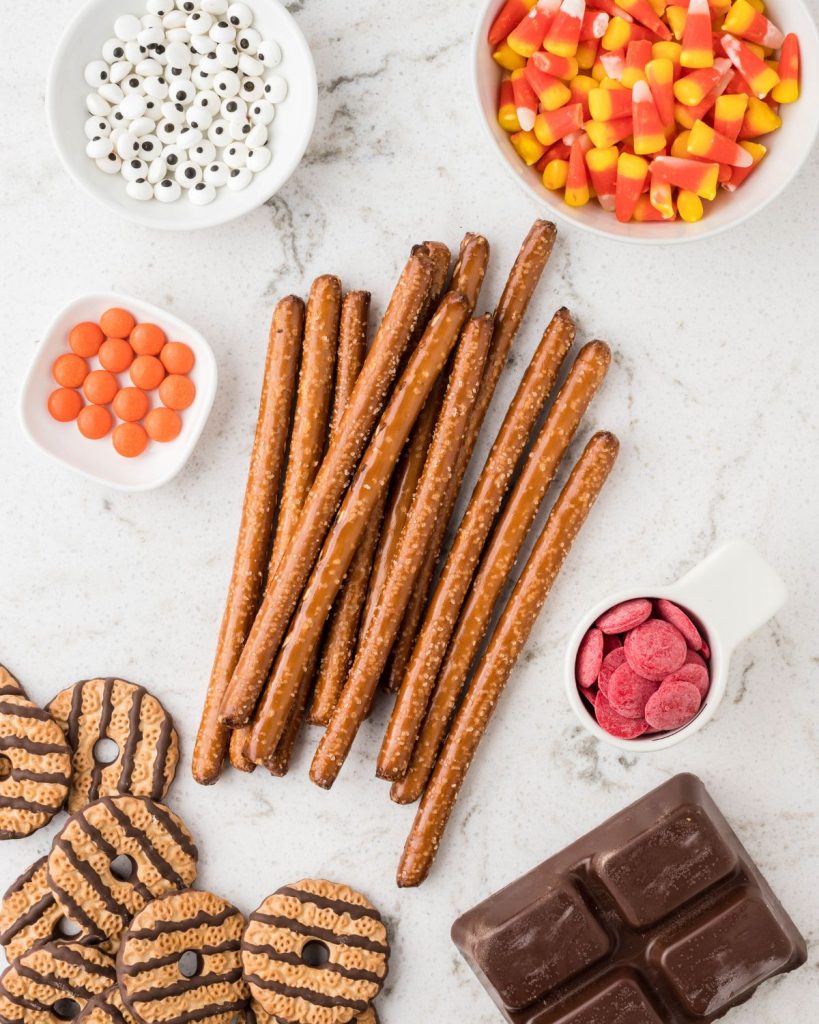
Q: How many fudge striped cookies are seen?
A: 10